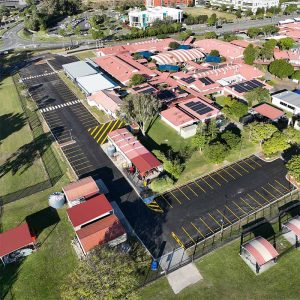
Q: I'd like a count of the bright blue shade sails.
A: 4